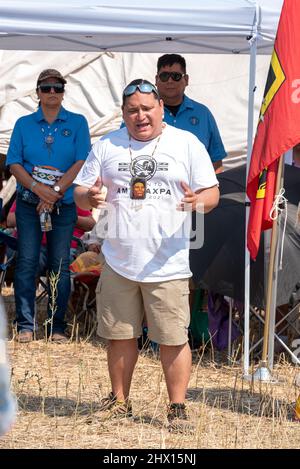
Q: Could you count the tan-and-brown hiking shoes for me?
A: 2